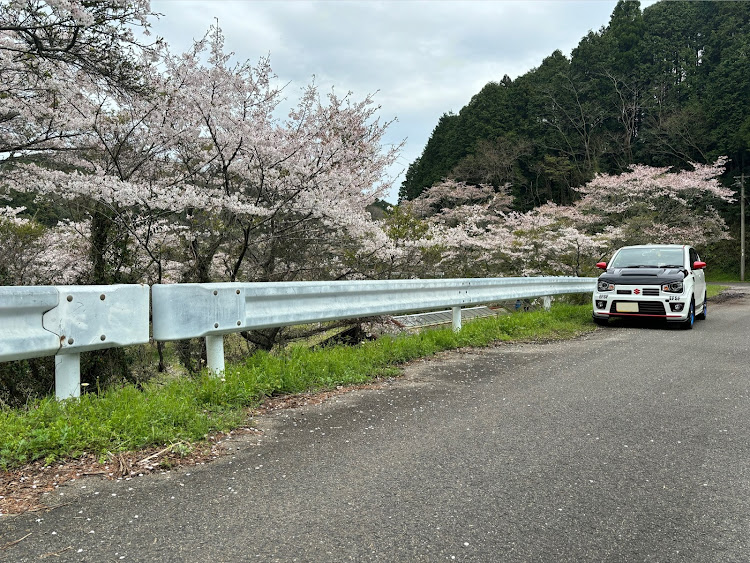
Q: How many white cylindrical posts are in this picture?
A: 4